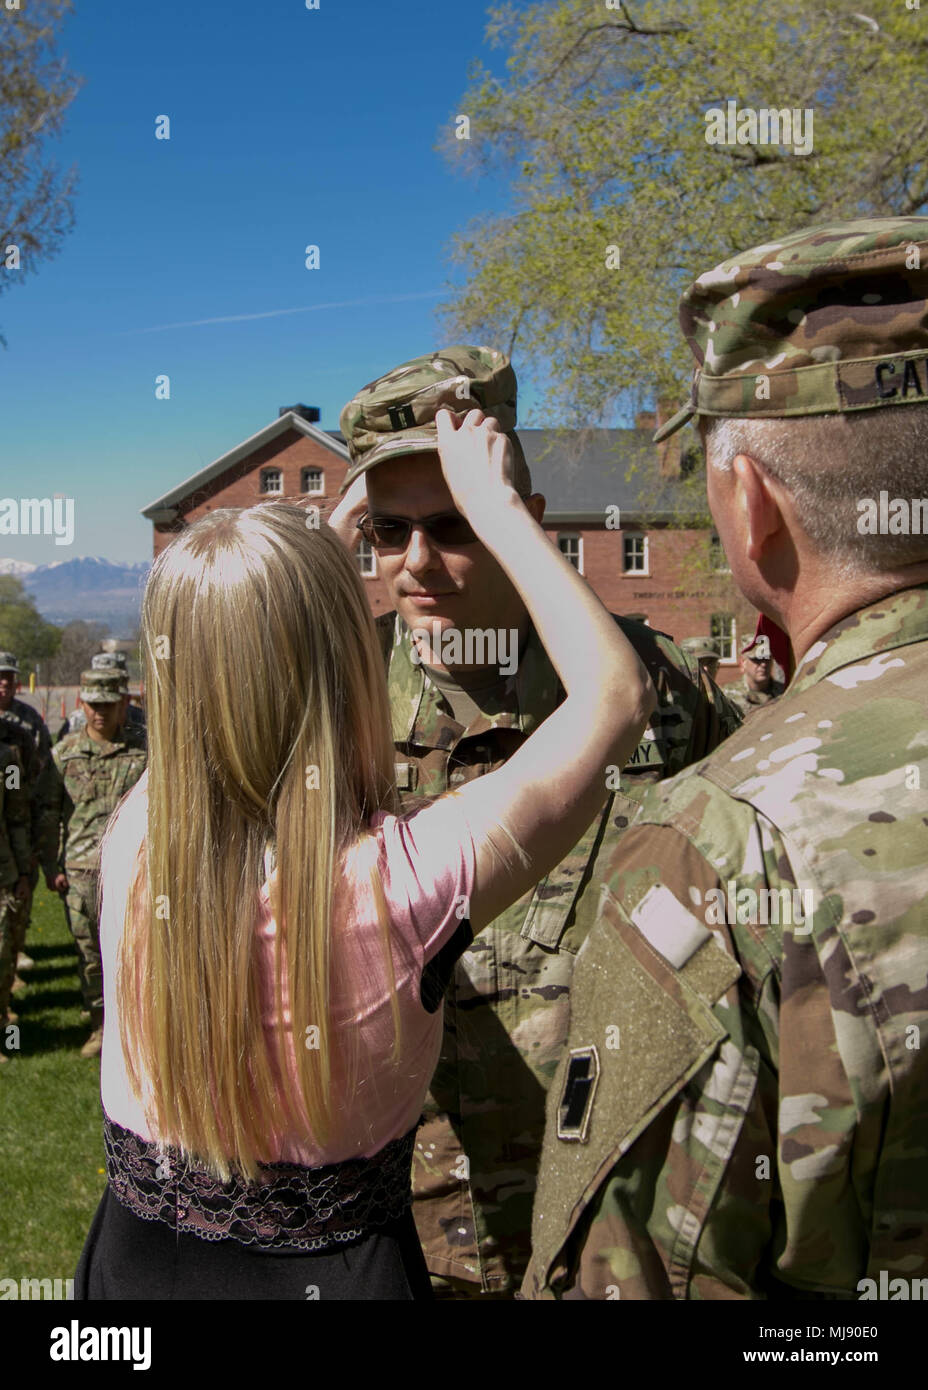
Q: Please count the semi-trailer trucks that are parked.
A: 0